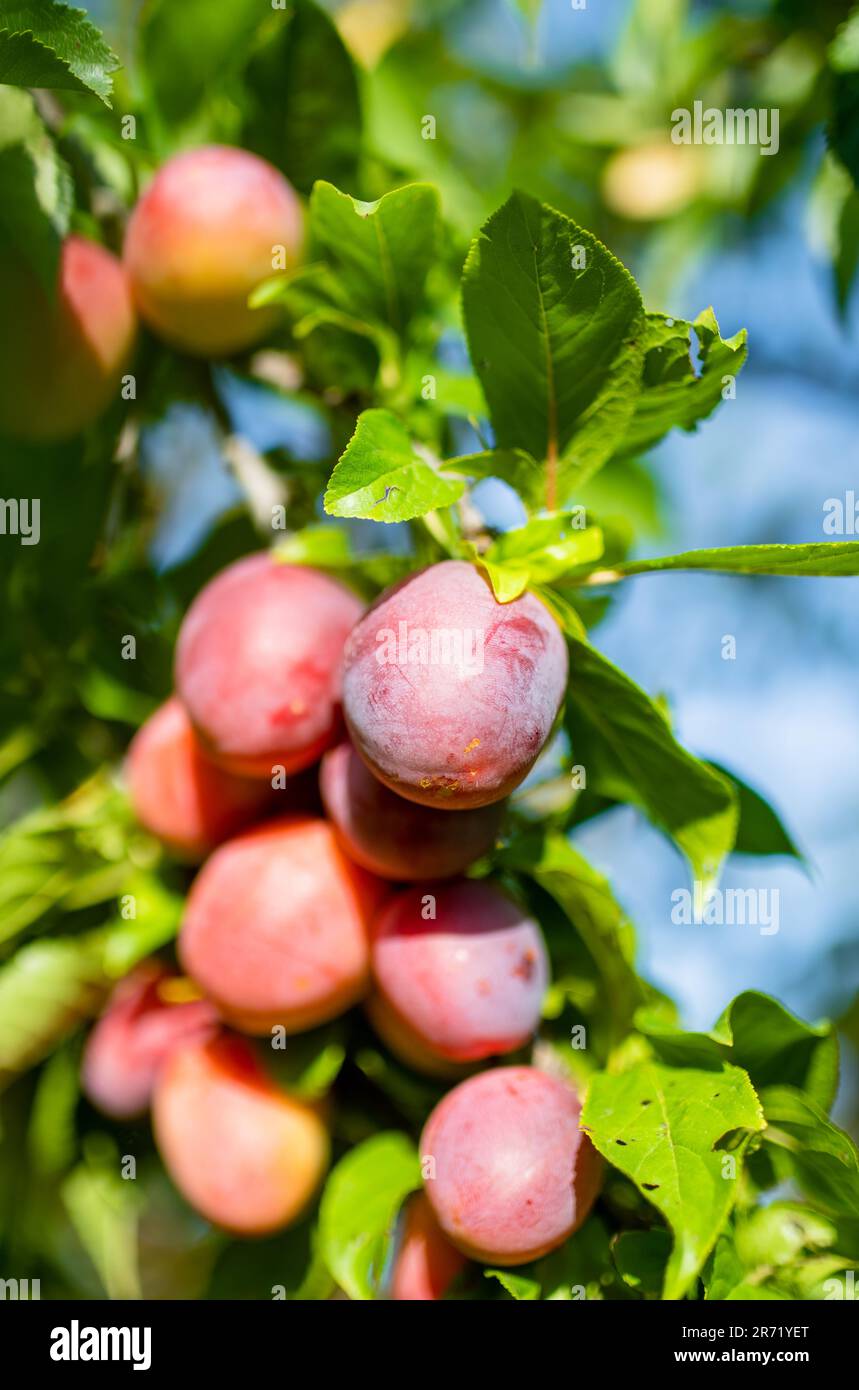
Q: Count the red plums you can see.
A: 12